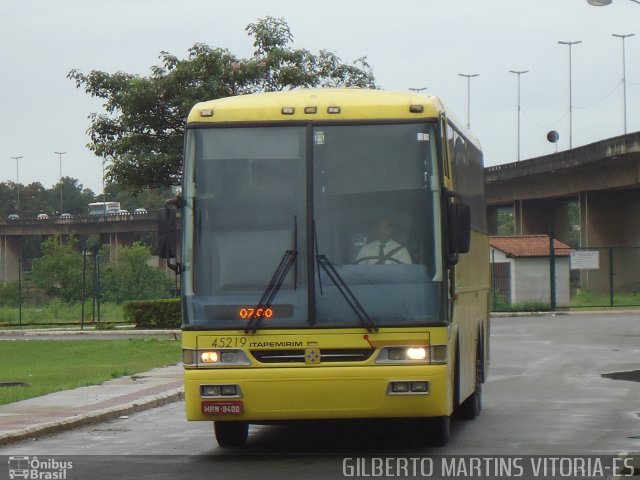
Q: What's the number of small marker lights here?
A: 5